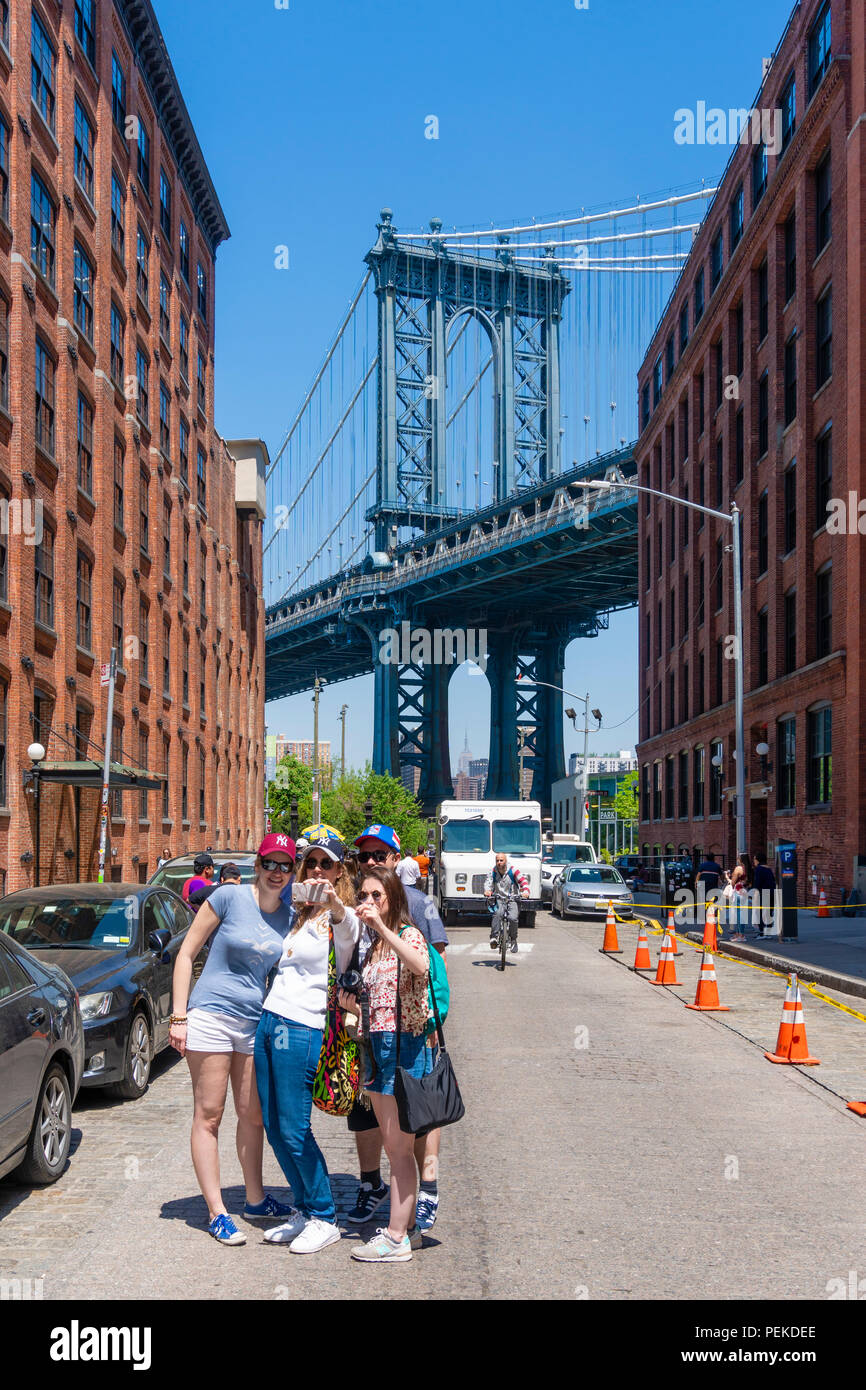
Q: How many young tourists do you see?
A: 4